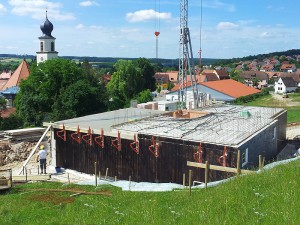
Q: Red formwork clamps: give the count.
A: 9